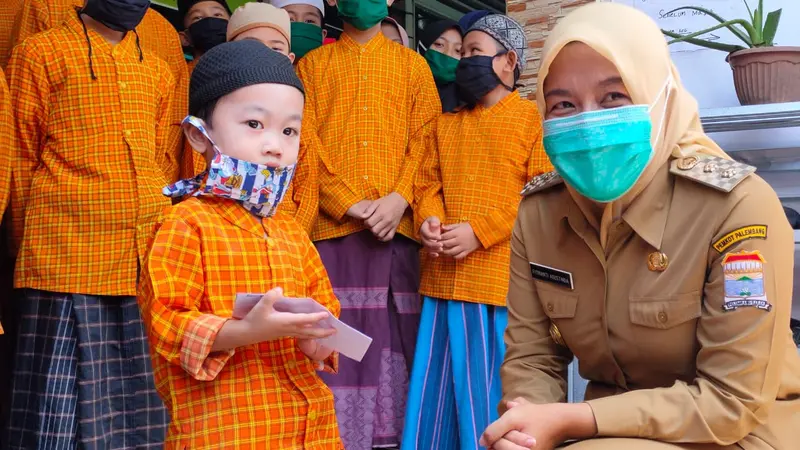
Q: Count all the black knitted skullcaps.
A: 1